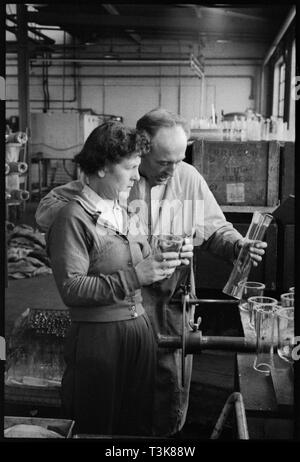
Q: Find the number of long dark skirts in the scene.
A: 1